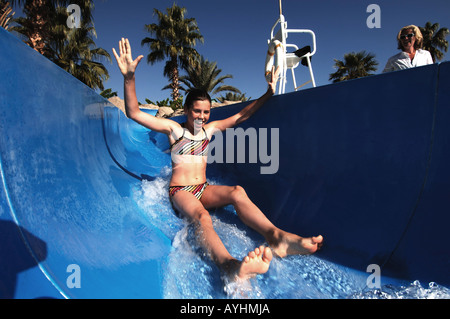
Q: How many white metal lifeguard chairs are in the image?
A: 1